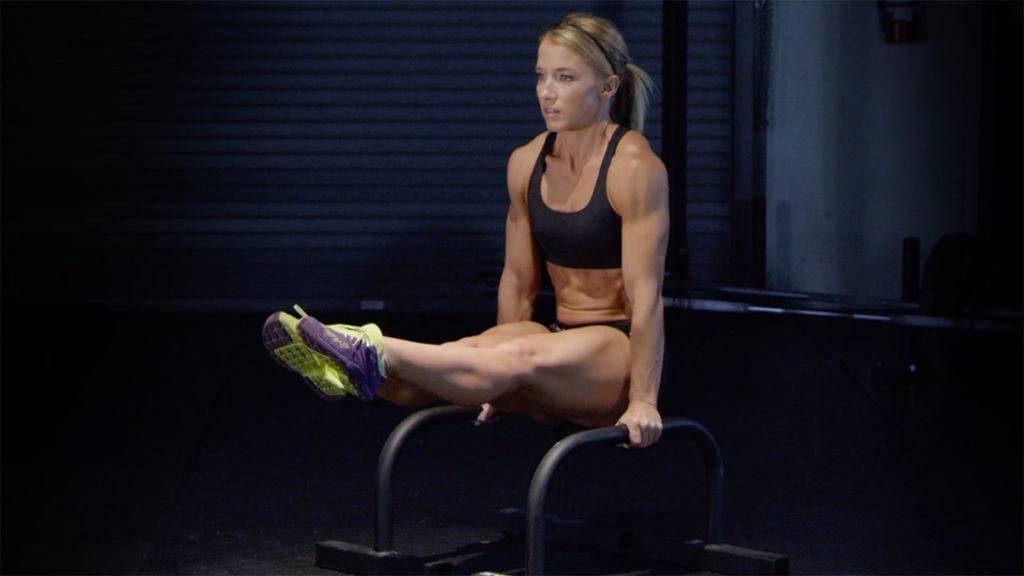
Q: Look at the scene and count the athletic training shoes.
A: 2